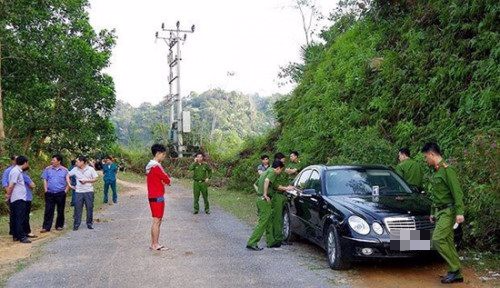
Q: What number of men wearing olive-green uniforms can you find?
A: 6